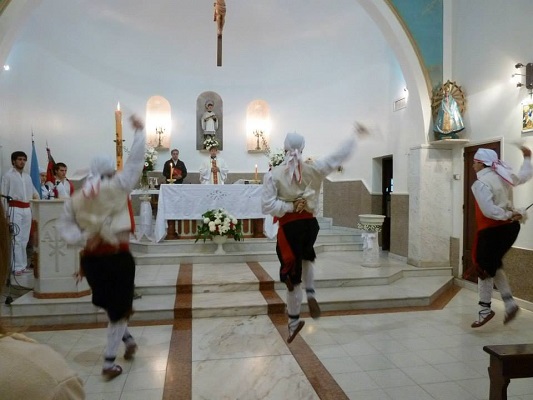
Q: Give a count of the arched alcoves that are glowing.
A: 2